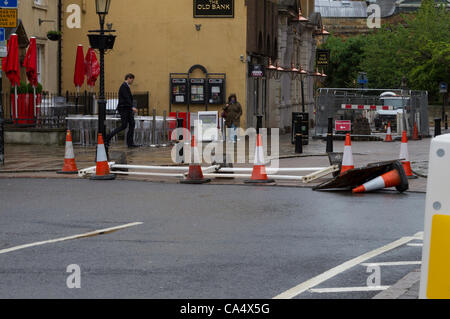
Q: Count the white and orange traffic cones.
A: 8